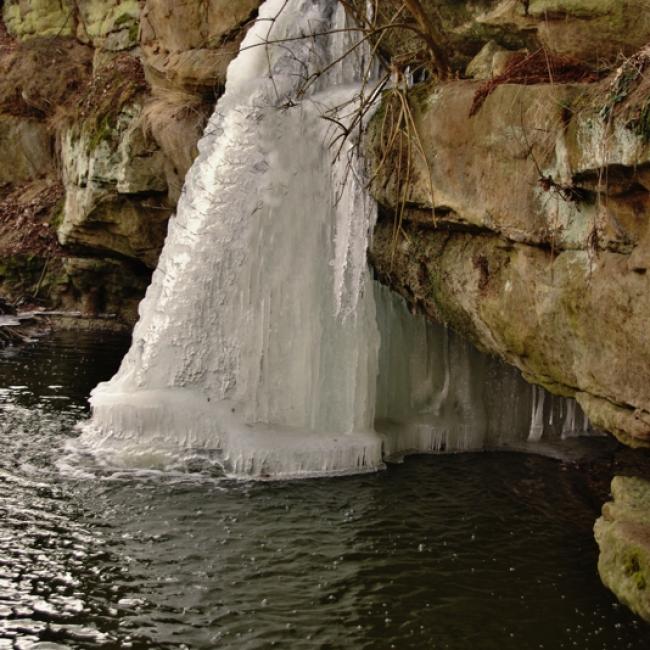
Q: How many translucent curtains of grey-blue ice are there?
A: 1